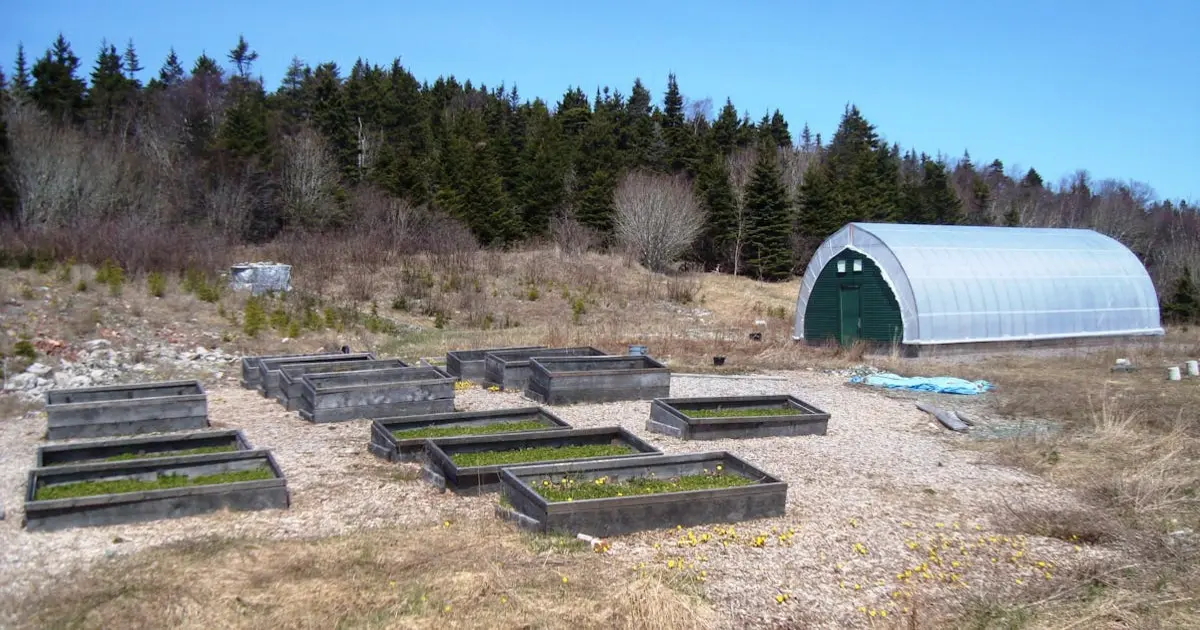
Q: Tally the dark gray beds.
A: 14